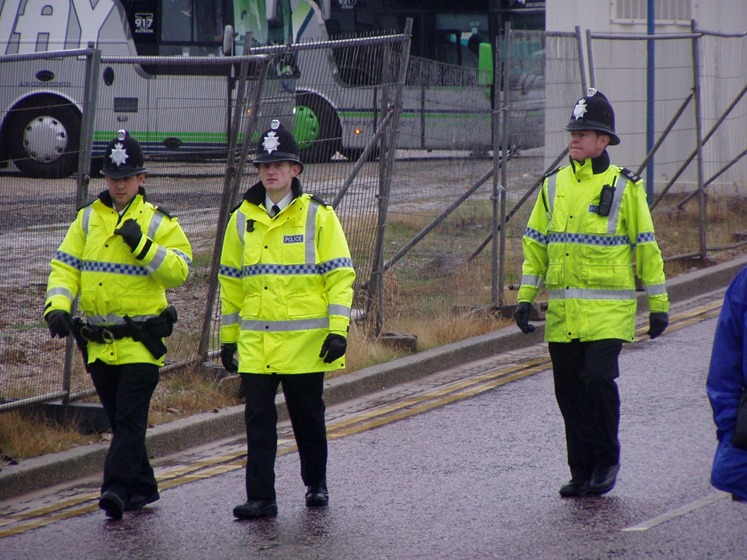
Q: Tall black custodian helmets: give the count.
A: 3